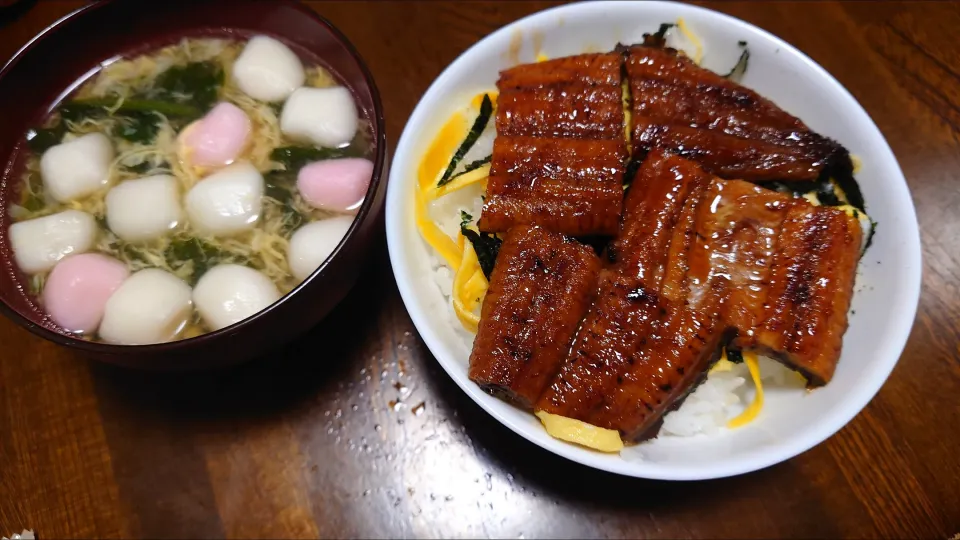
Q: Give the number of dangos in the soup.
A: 12